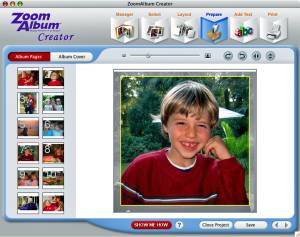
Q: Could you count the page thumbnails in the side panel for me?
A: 12